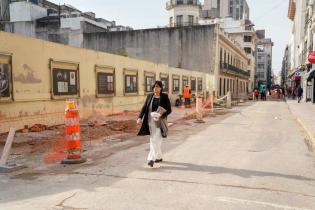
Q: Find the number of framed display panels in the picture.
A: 10